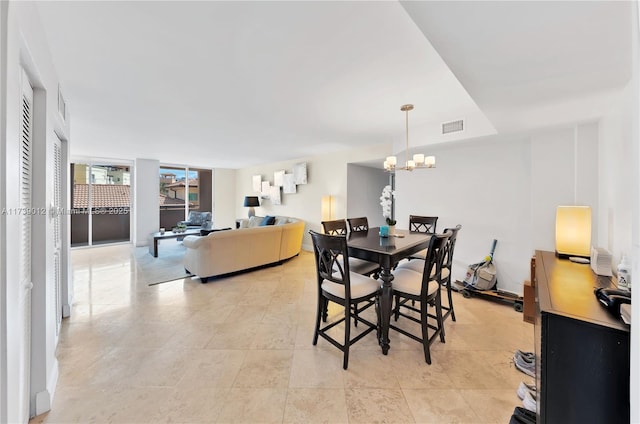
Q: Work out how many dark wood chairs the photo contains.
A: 6